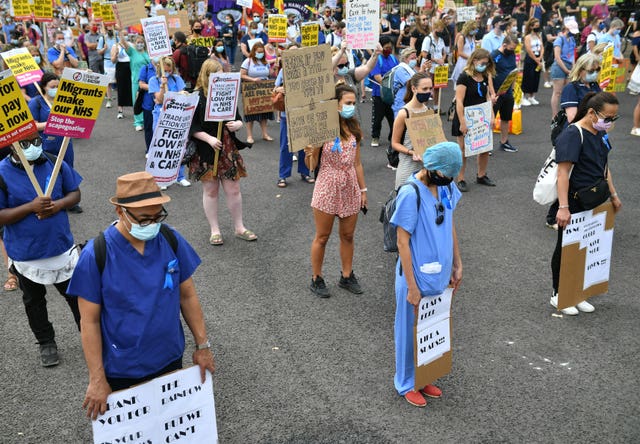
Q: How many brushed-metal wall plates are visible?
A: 0